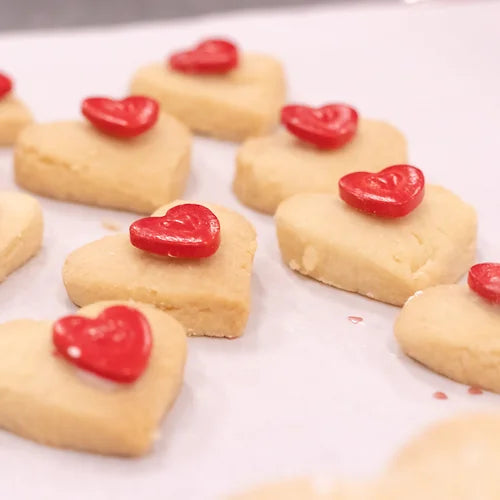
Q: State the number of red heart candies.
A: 8